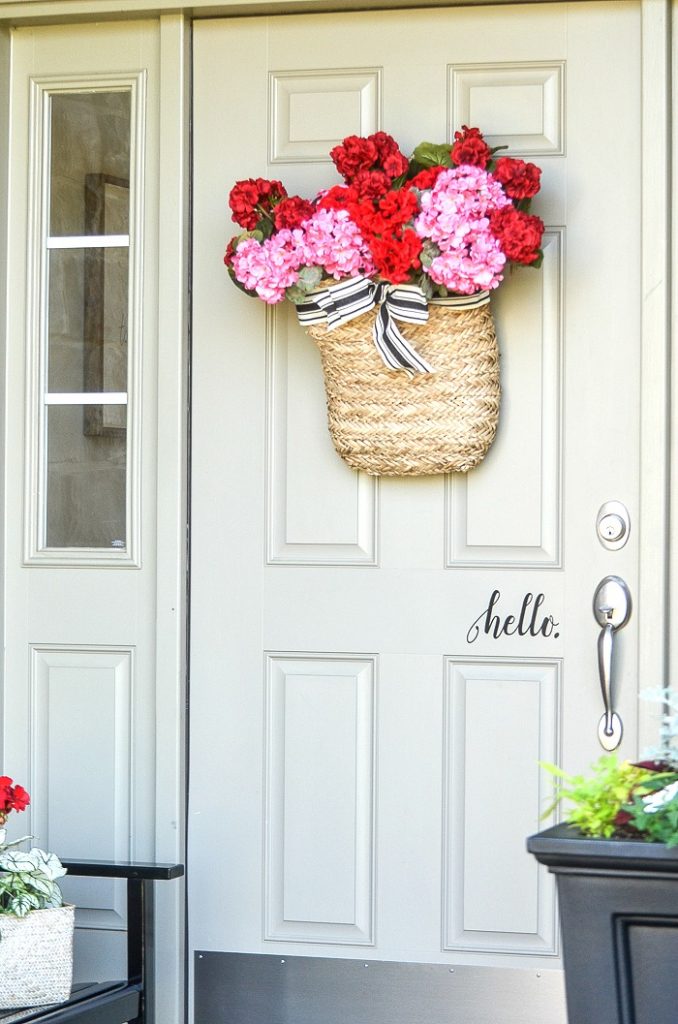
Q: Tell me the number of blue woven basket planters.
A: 0